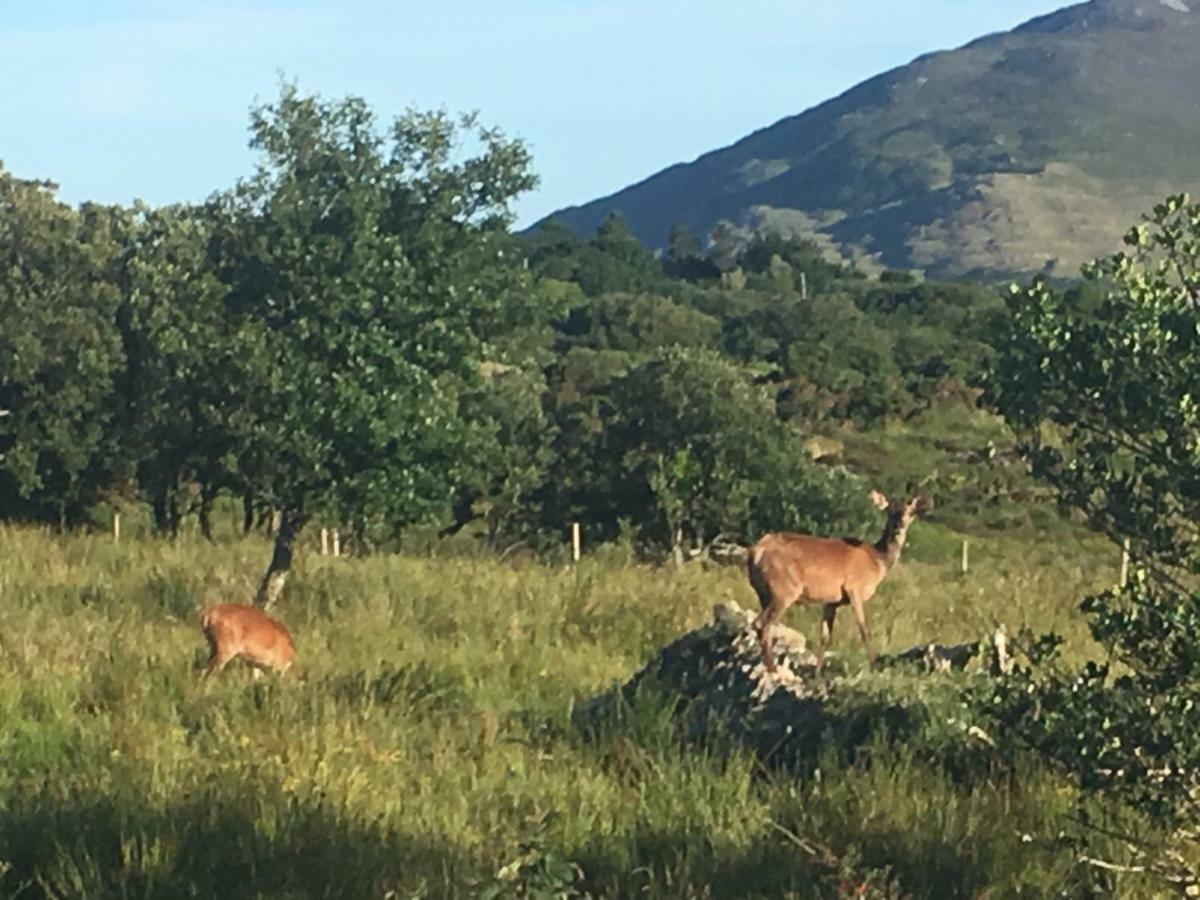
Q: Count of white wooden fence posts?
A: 6